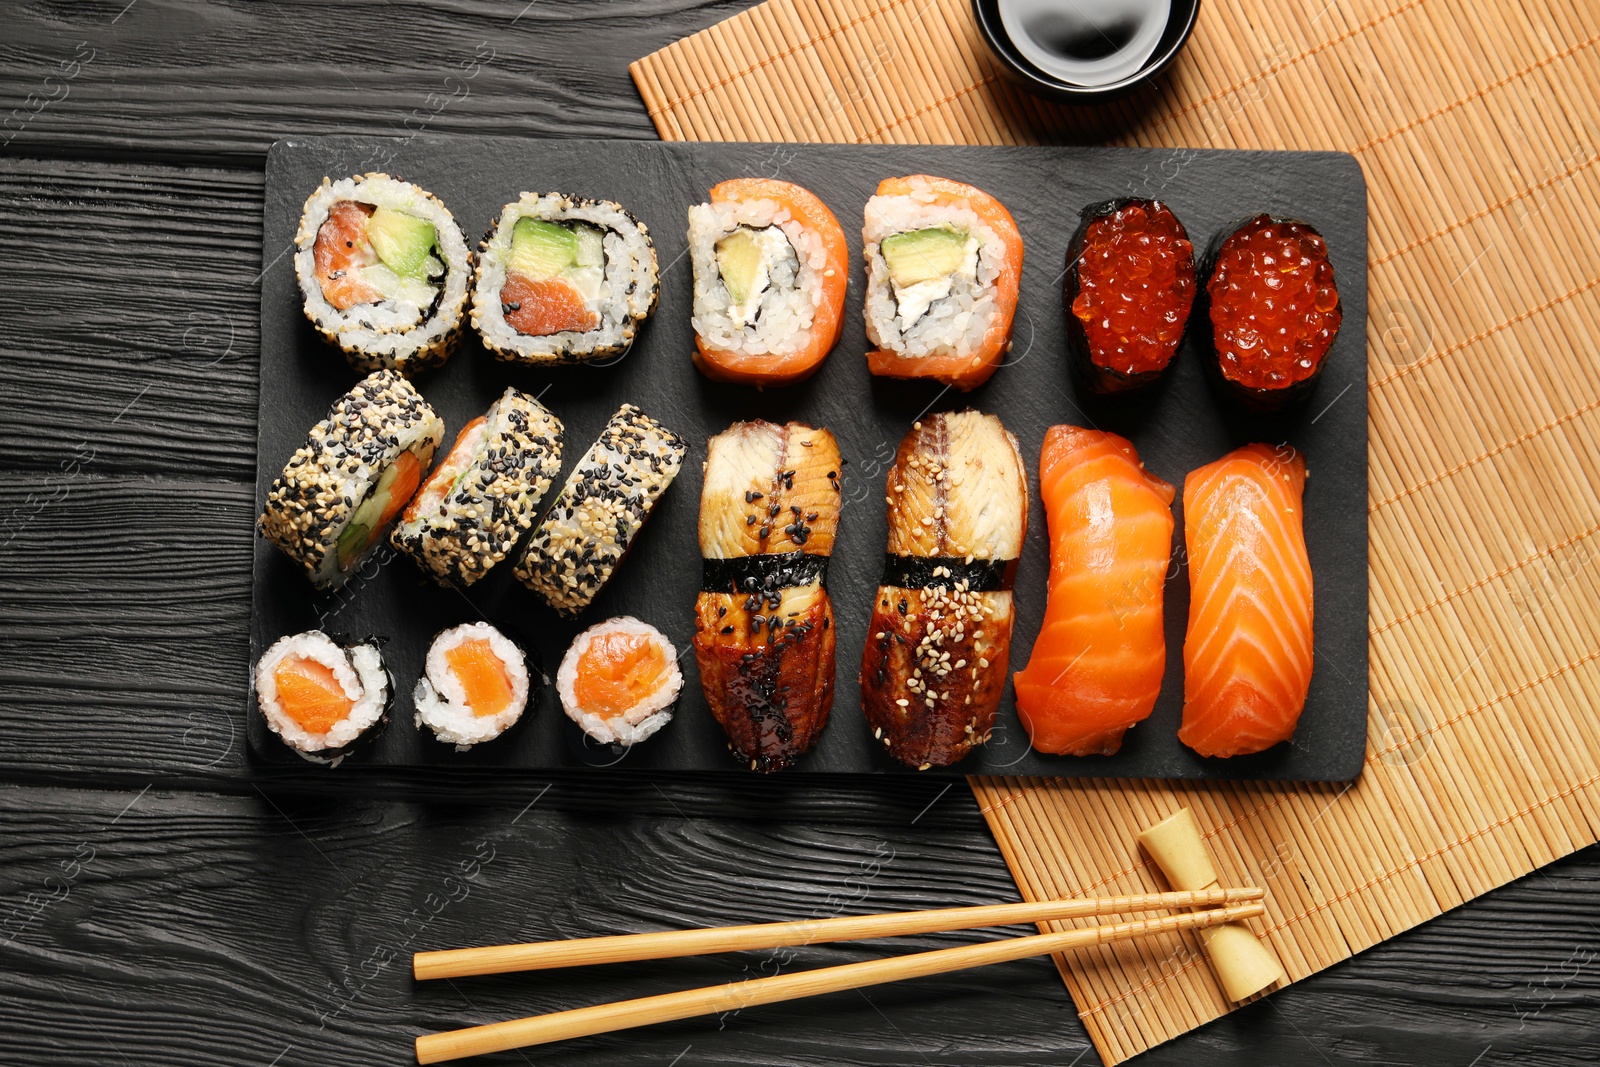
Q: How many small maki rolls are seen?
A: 3